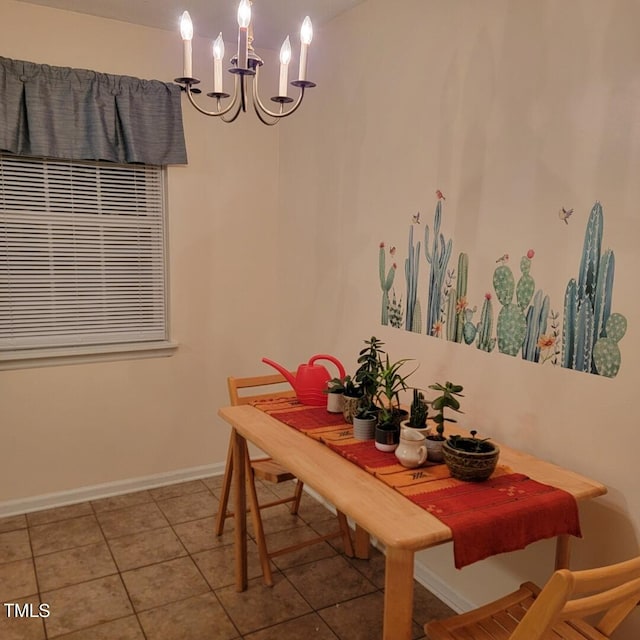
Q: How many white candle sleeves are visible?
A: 5